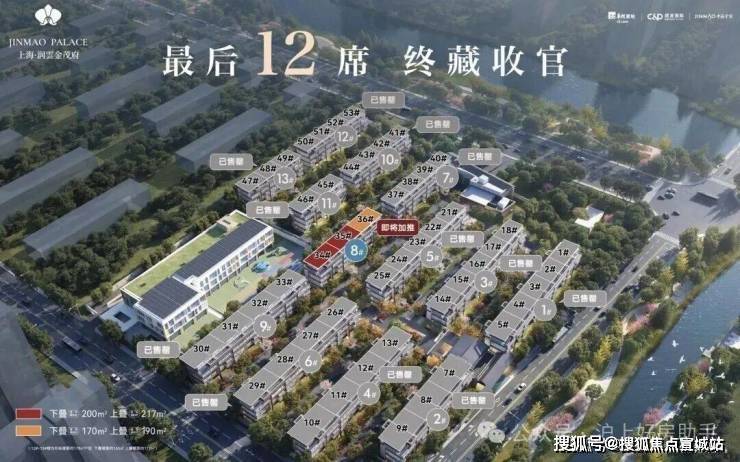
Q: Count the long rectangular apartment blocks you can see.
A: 13